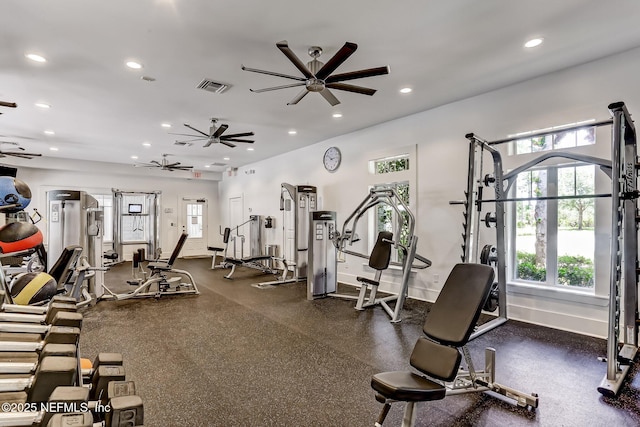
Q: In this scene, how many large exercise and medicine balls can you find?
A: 3